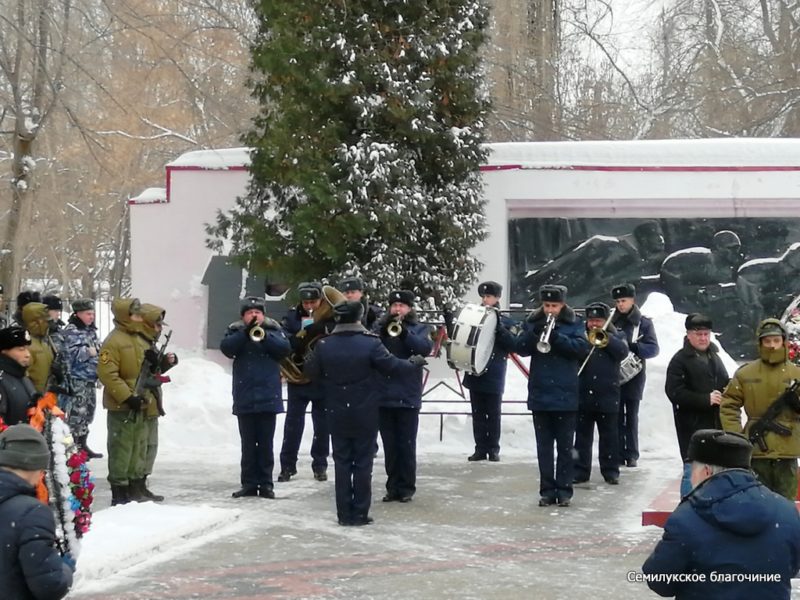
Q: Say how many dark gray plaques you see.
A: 2